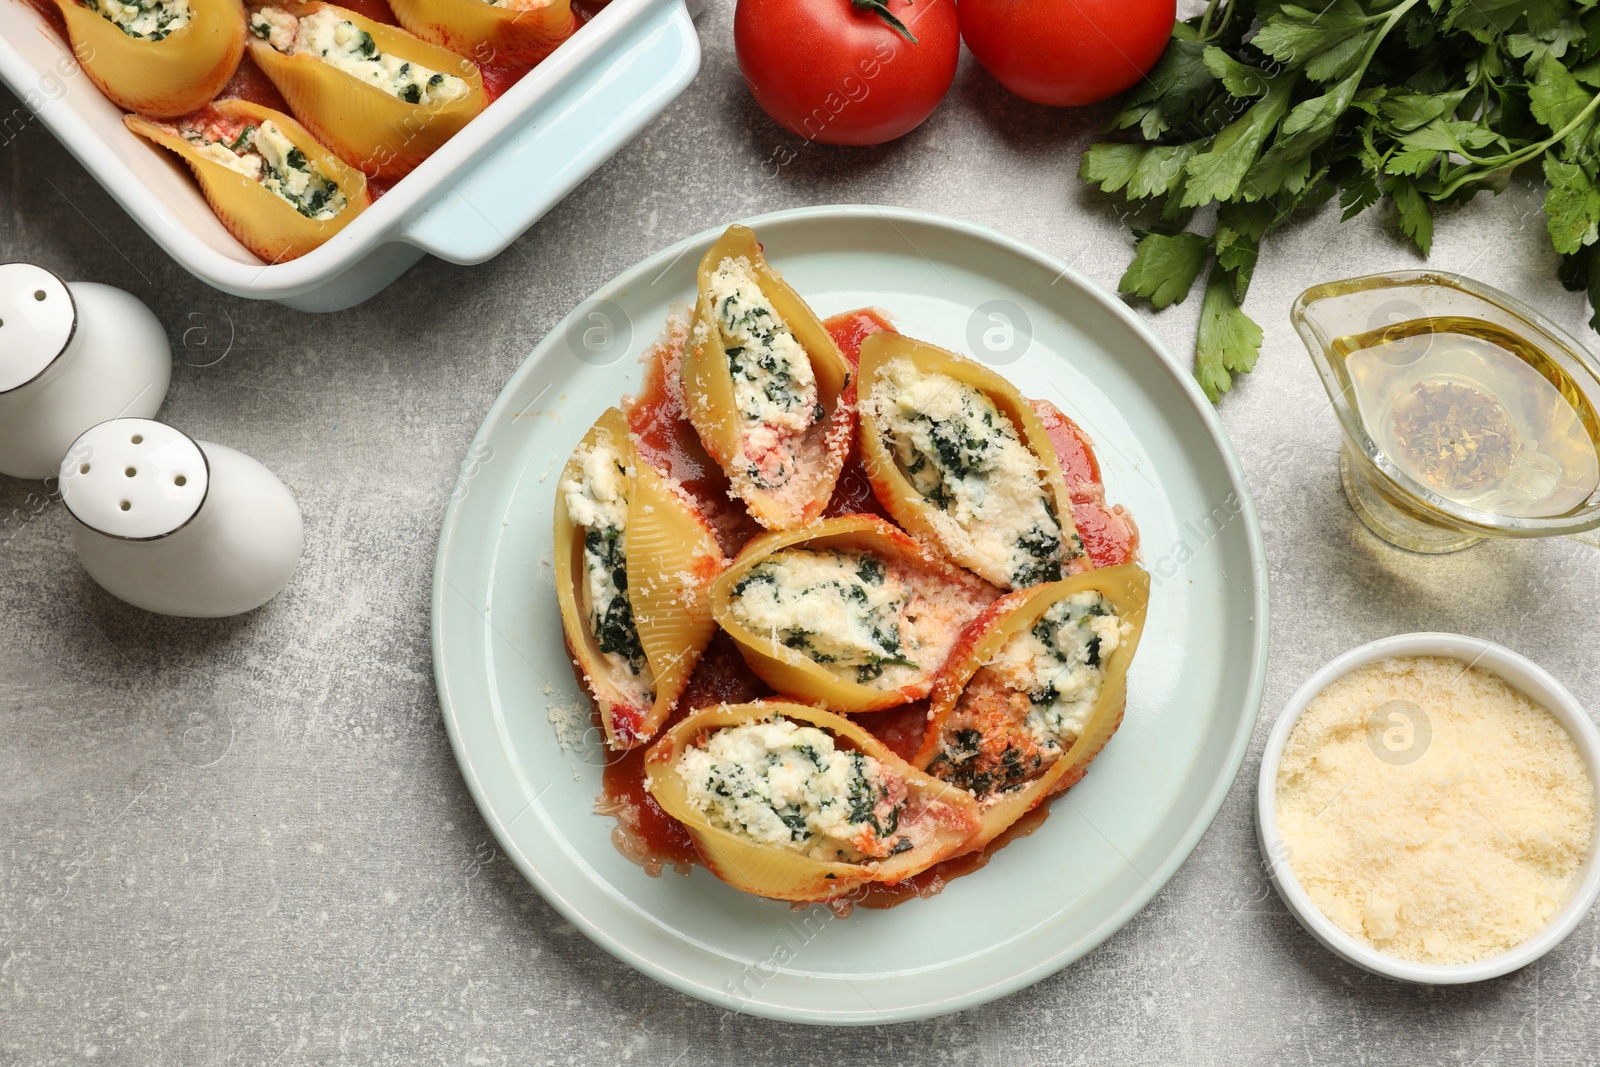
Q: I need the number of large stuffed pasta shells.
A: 10